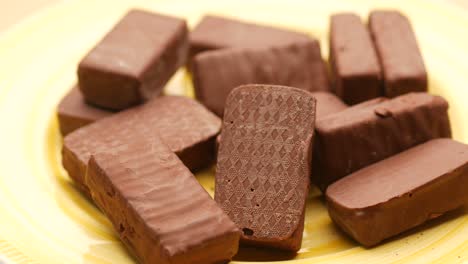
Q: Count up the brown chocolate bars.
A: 12